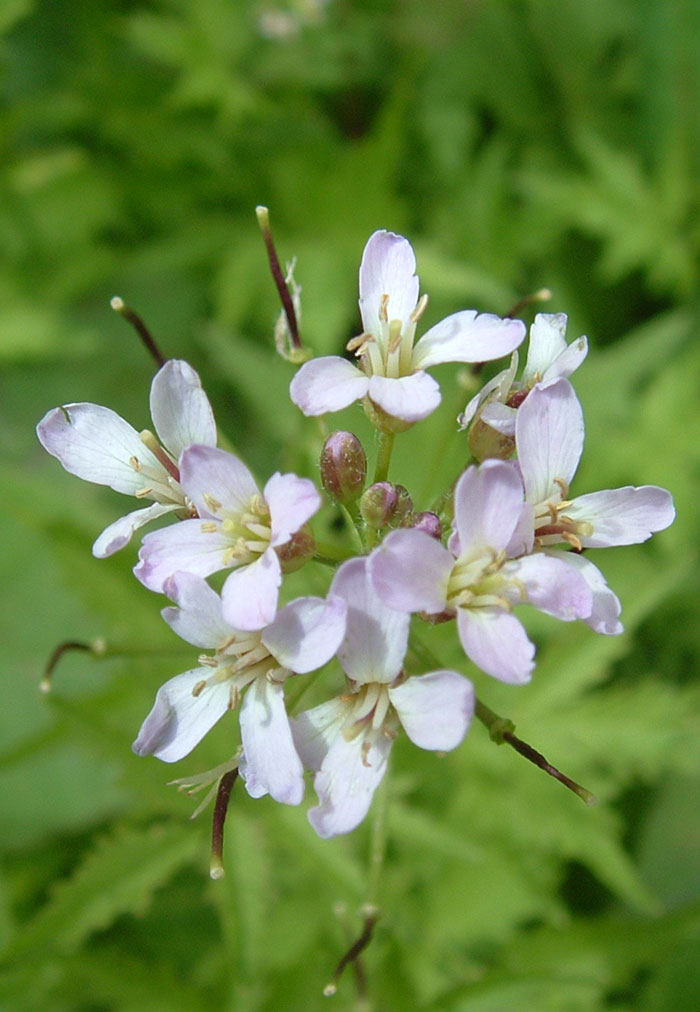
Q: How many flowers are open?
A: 8